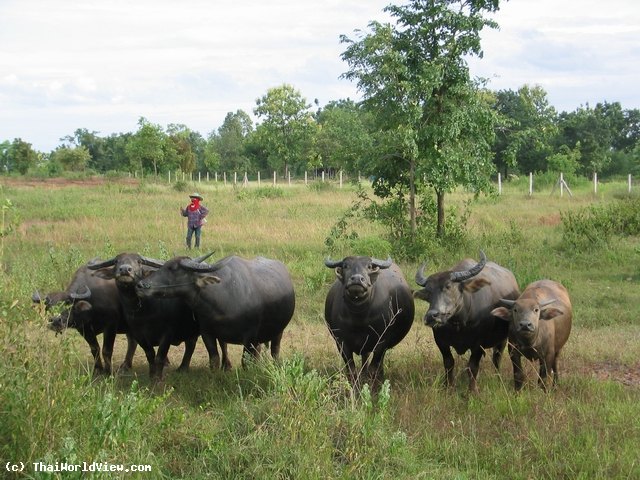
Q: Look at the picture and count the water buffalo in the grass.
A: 6